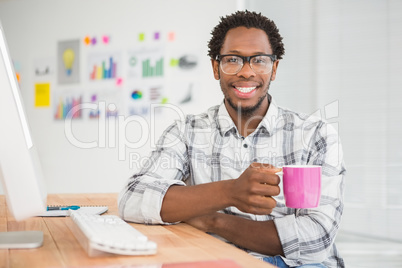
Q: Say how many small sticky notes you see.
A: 12